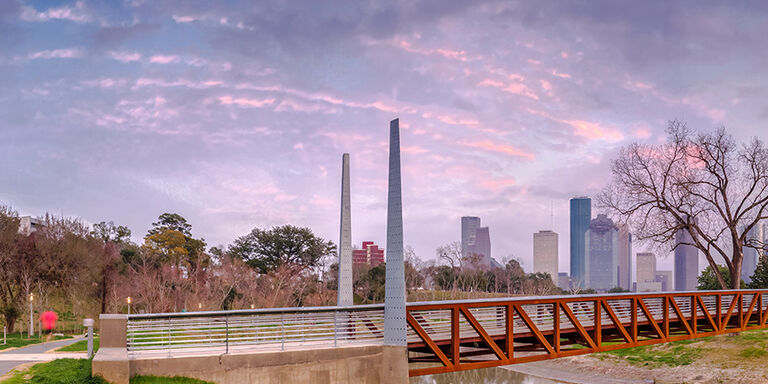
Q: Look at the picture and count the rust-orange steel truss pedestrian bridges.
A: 1